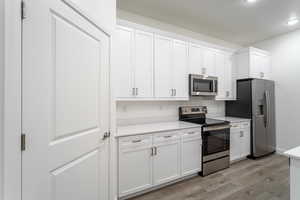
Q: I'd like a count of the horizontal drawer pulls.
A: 5